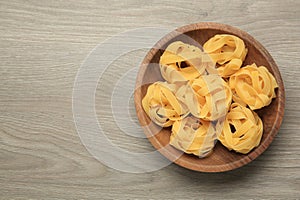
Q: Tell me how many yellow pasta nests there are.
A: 7